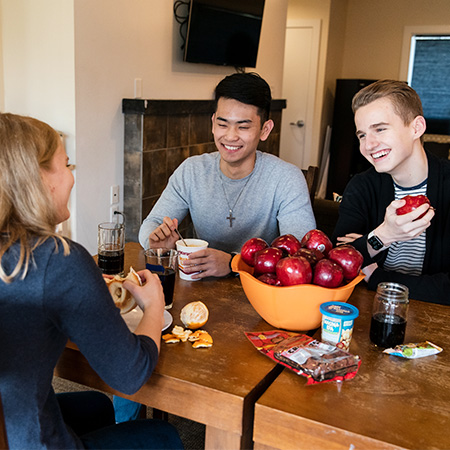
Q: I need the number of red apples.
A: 10